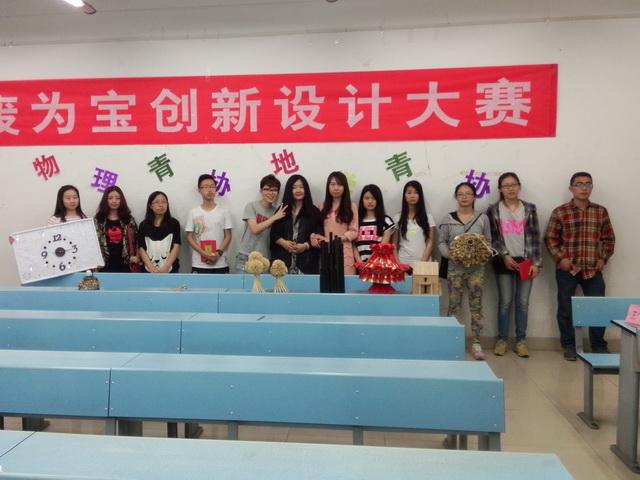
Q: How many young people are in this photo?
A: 12